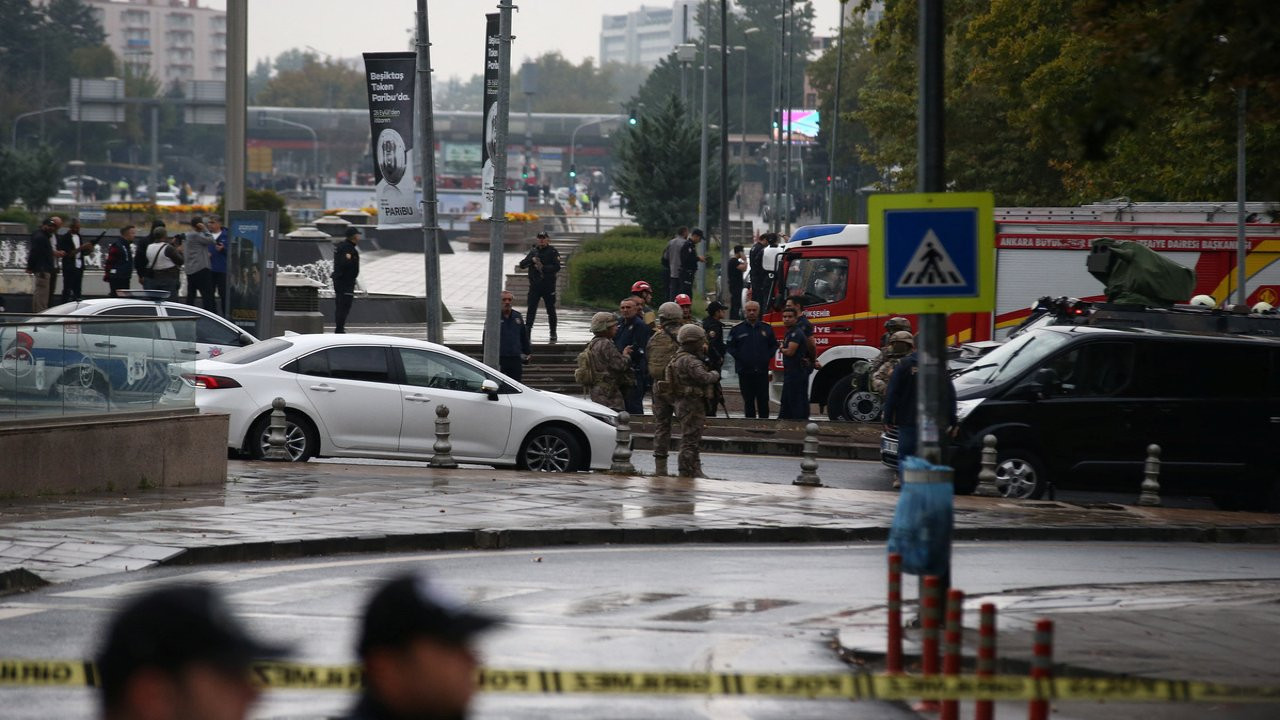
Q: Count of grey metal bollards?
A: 6